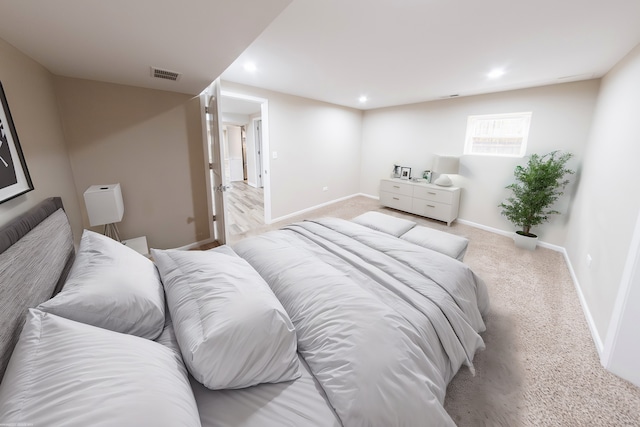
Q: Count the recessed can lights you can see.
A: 3